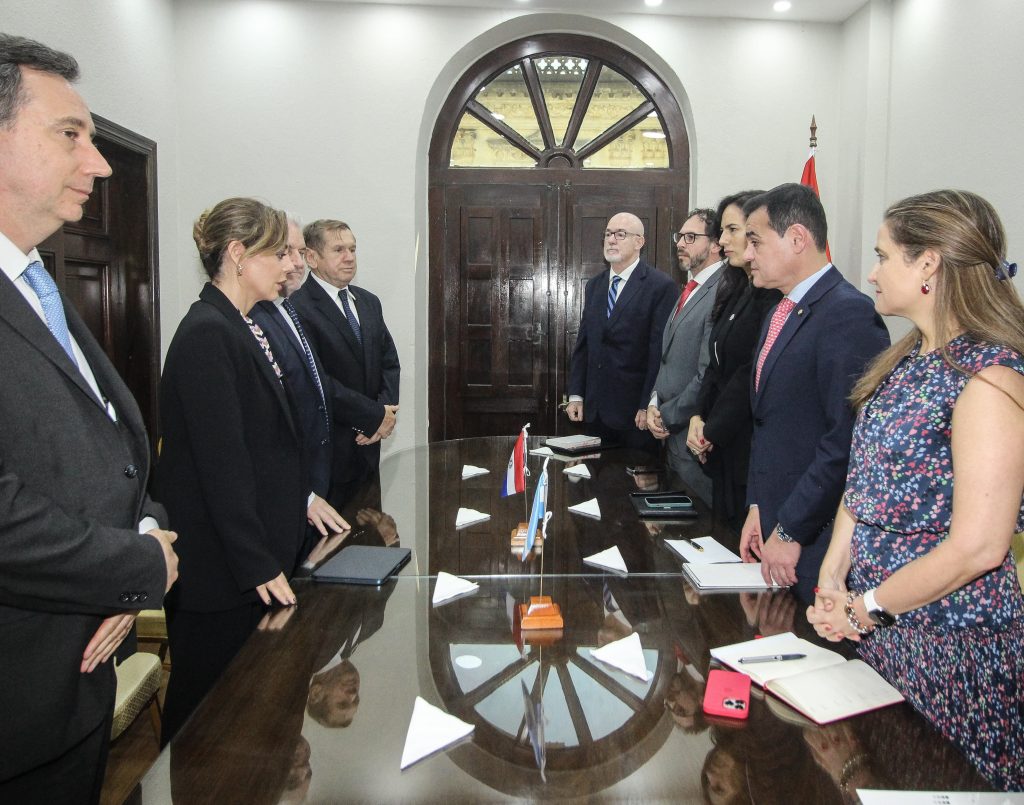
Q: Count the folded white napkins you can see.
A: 9